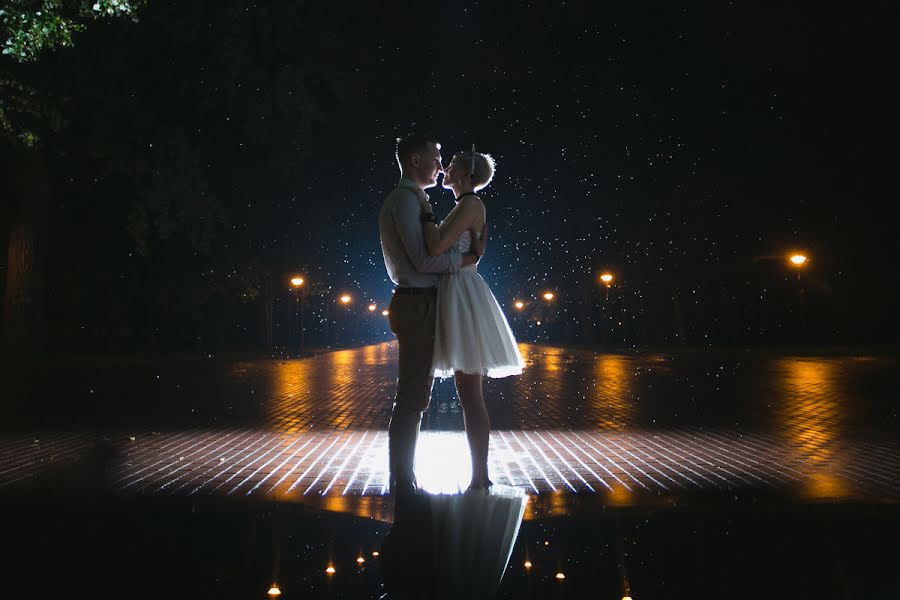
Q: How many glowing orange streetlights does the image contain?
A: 8